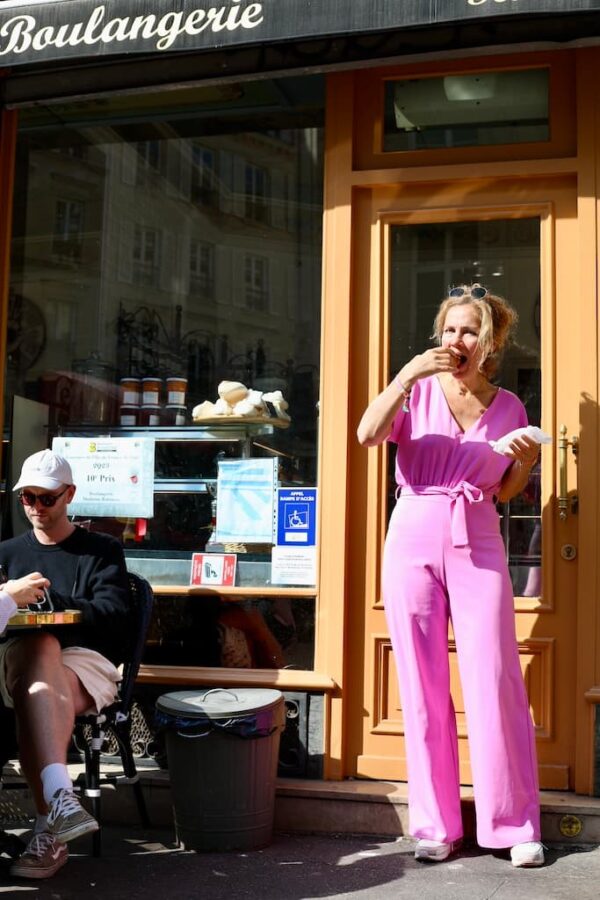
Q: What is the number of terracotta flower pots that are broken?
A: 0